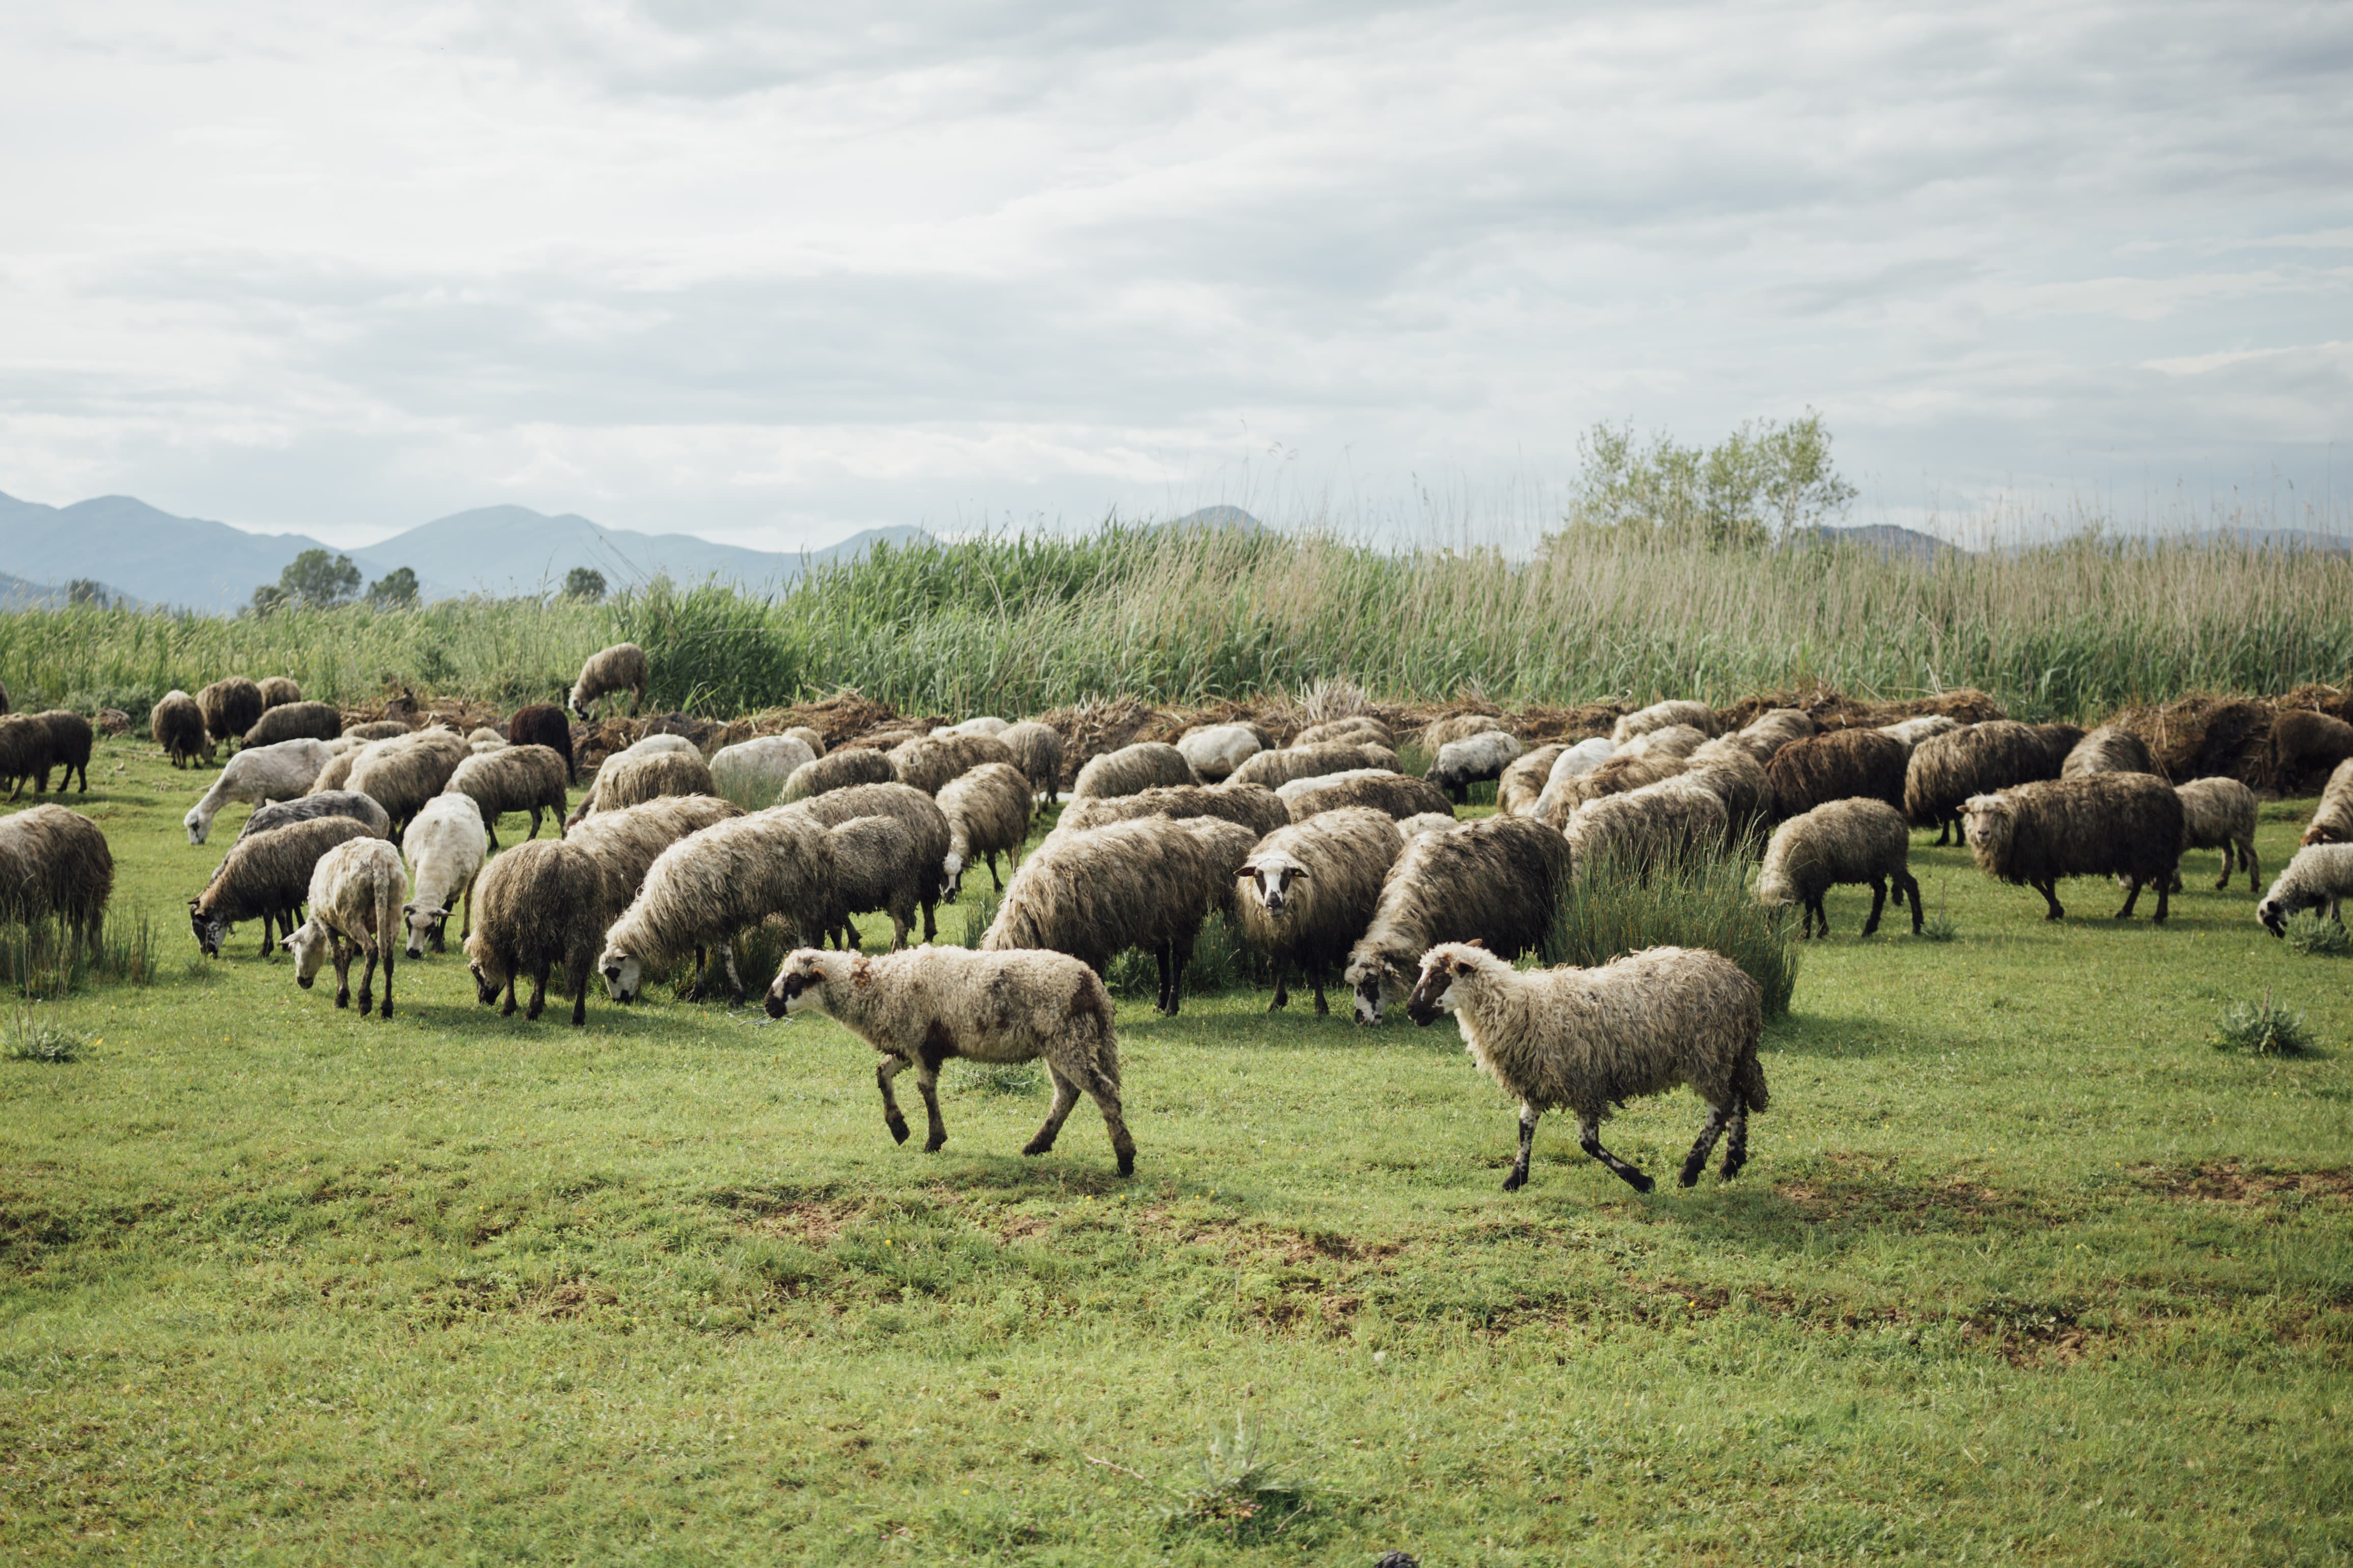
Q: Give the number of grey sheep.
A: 1